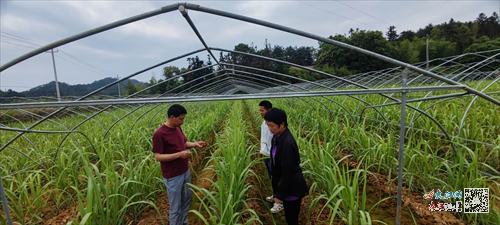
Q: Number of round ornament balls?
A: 0